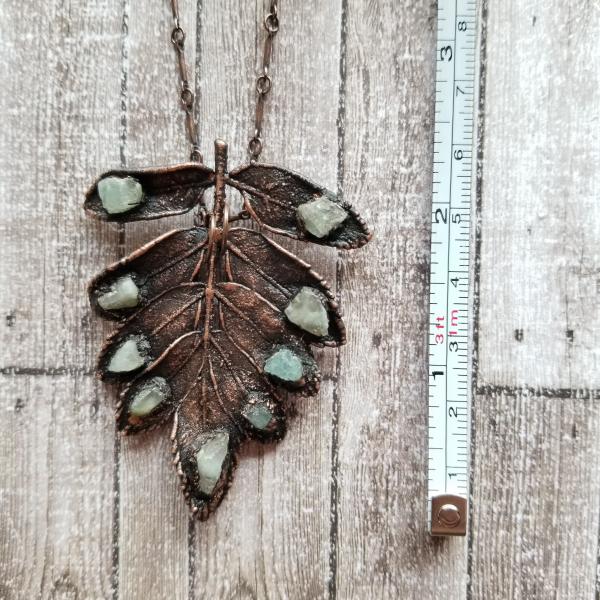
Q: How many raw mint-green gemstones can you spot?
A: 9